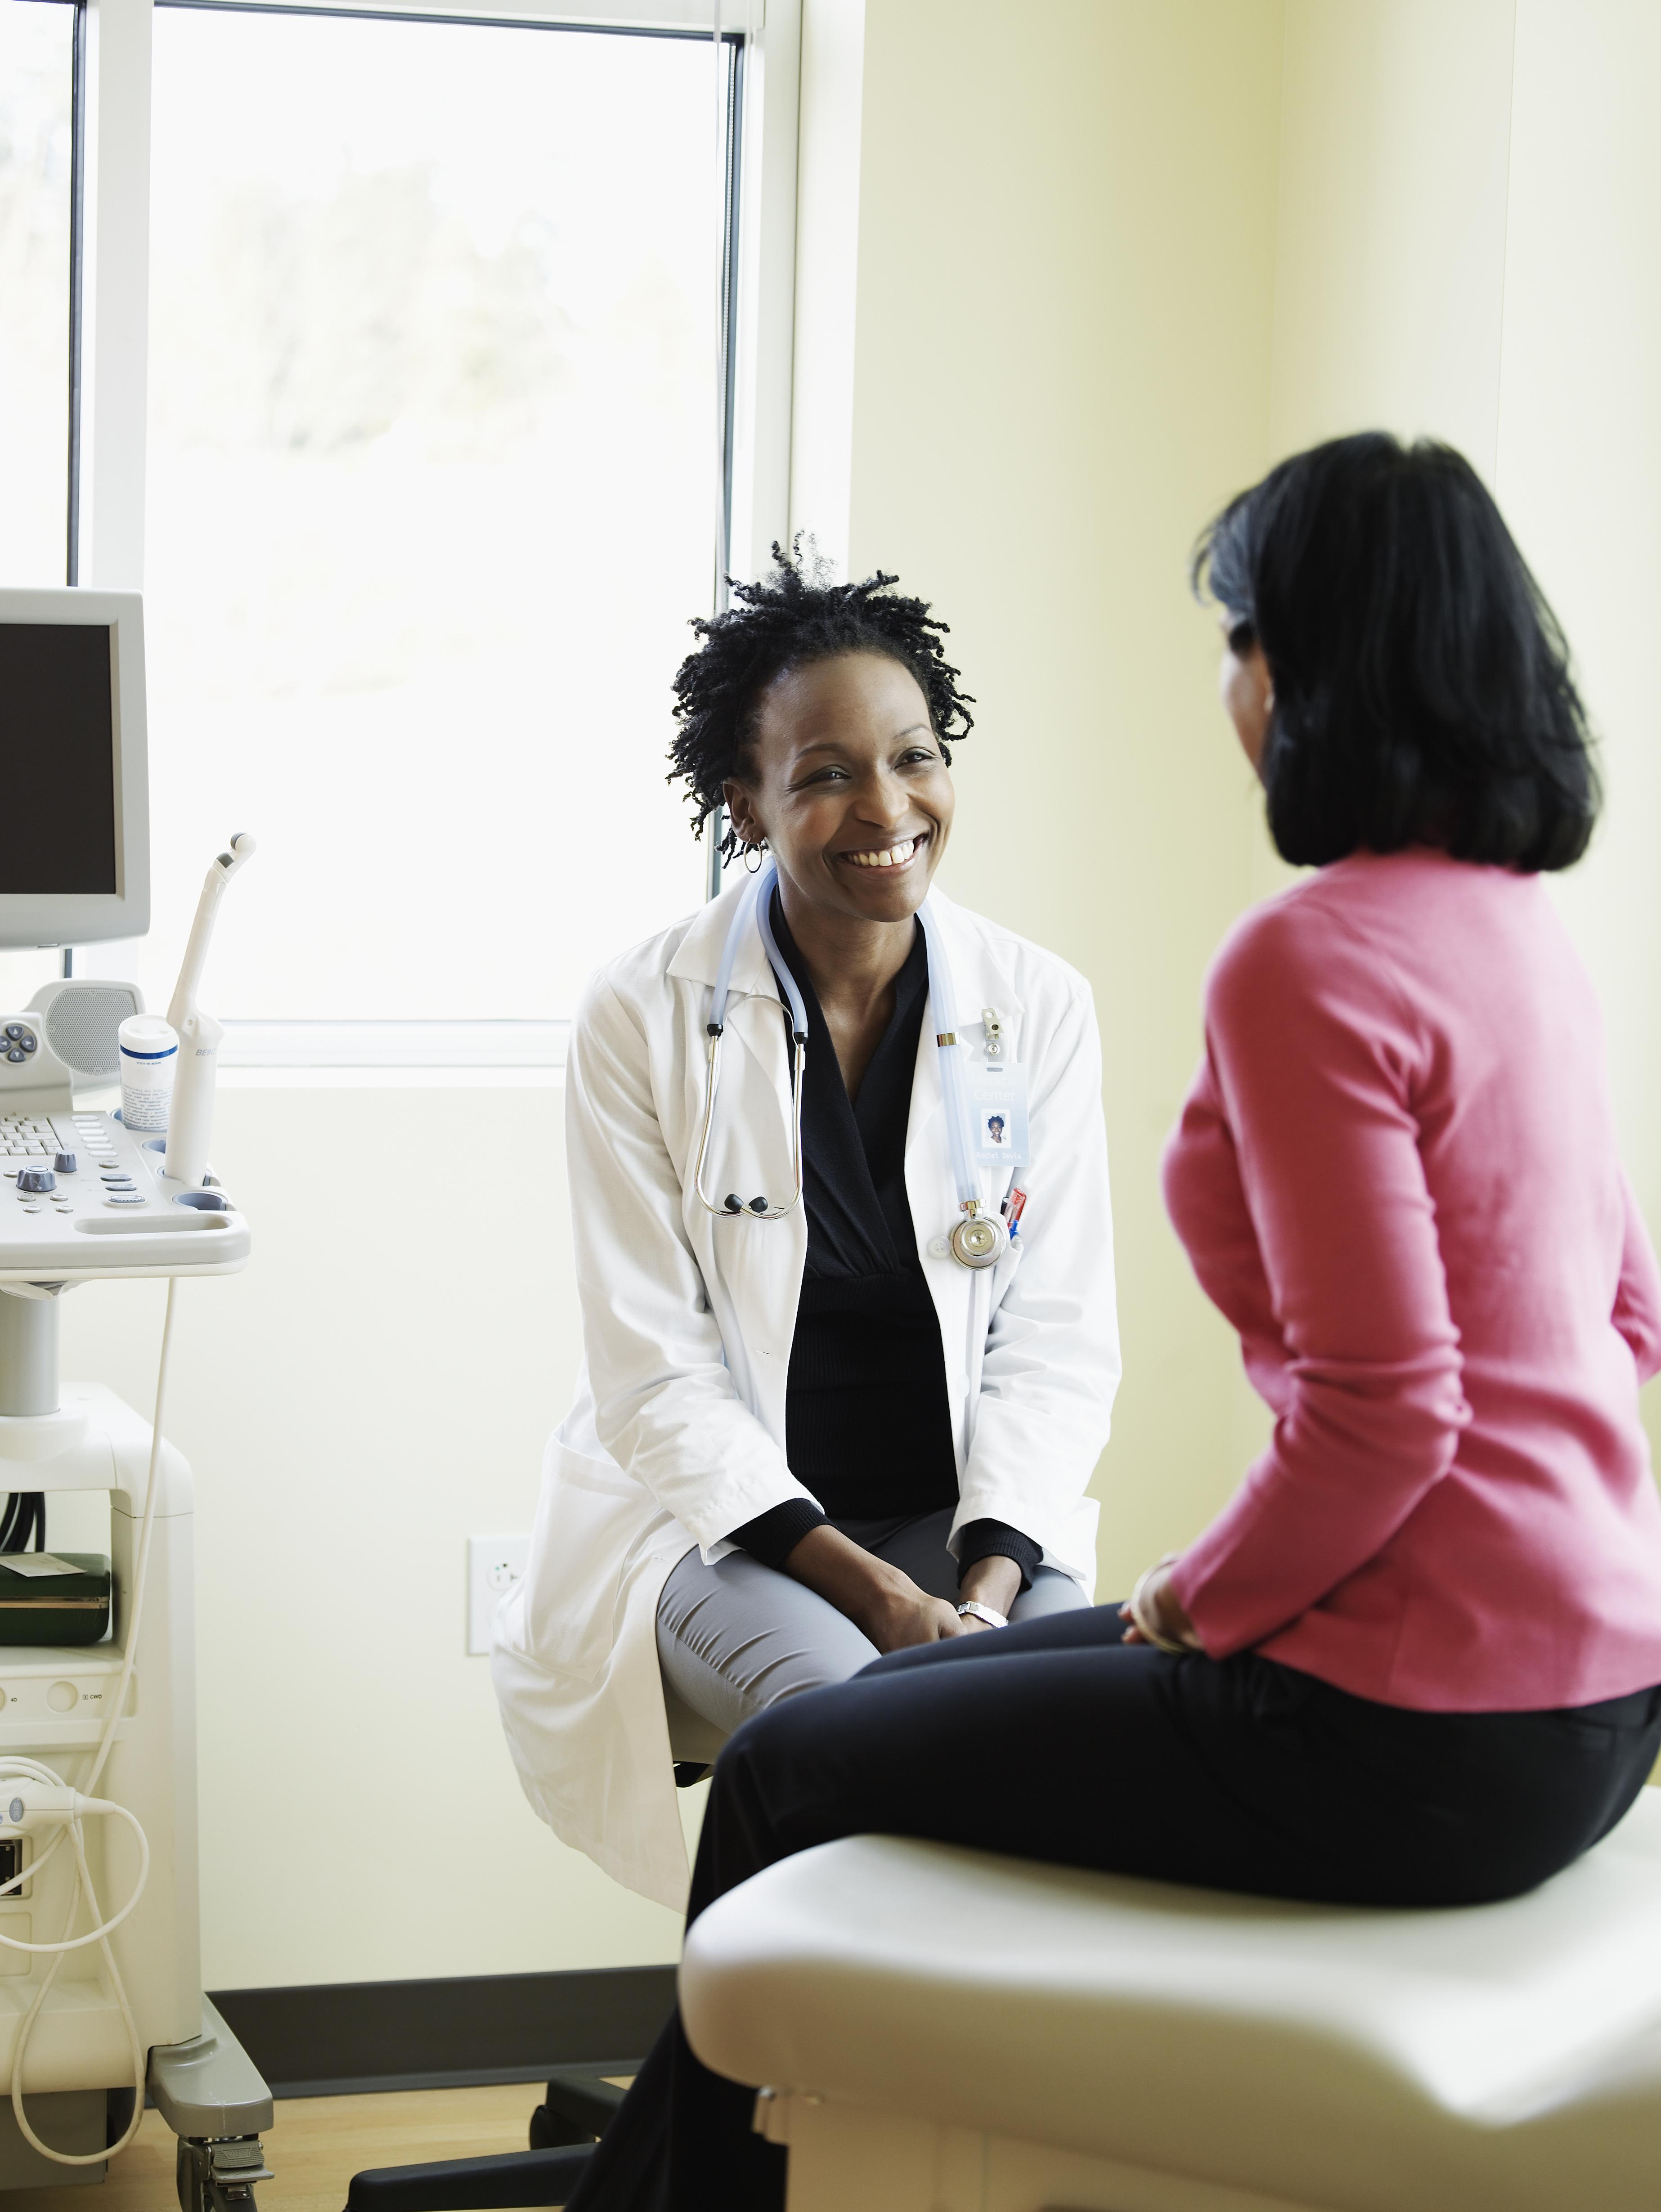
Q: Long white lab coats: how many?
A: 1